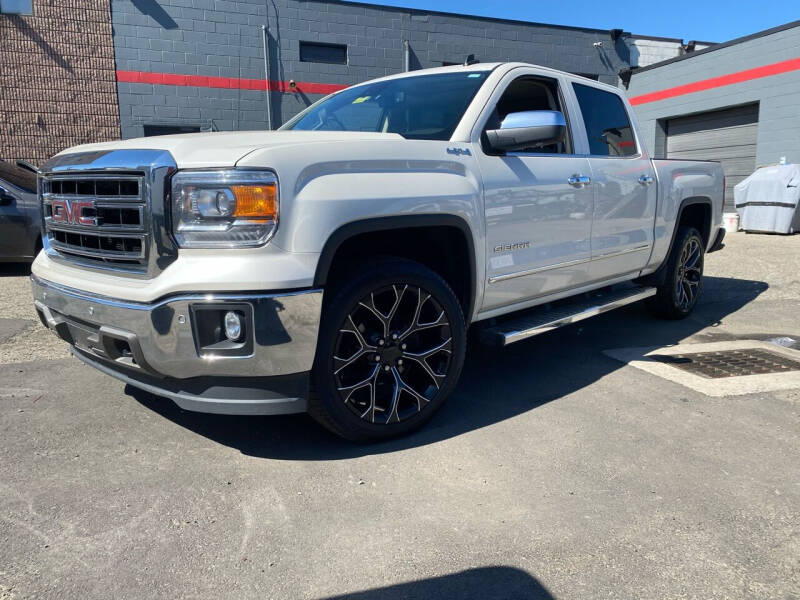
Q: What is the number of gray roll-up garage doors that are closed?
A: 1